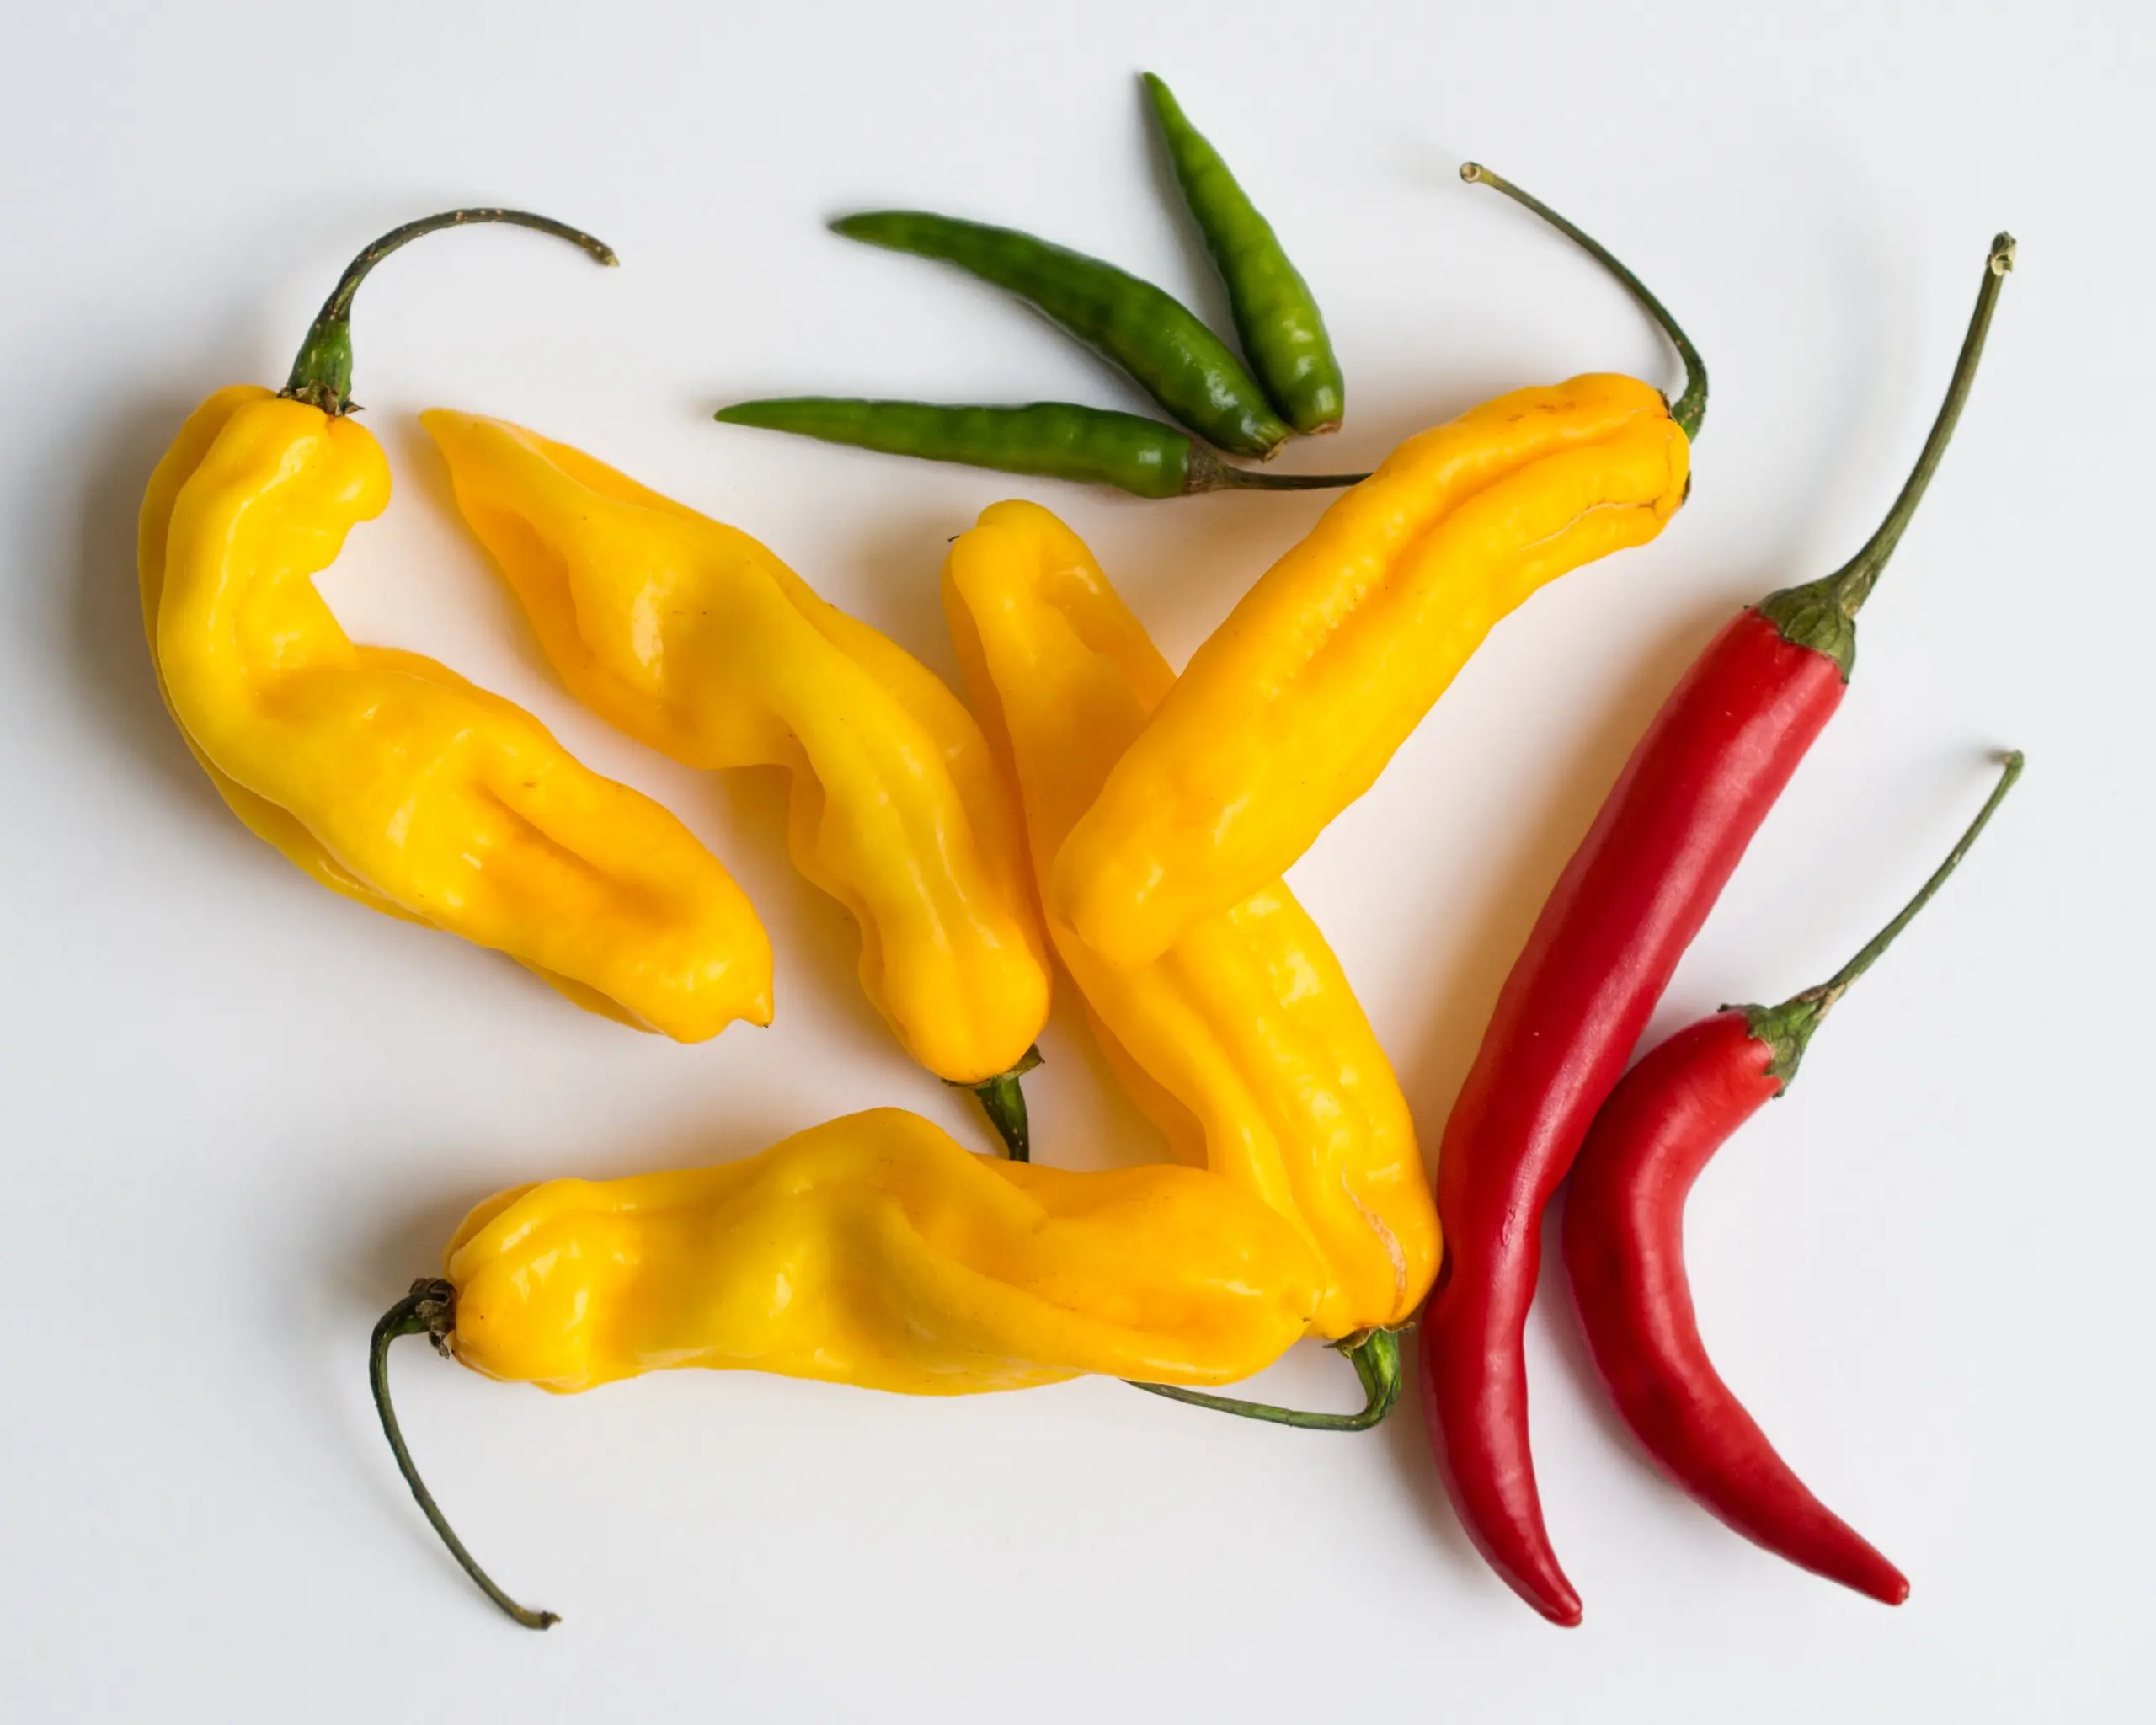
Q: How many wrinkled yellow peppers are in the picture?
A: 5